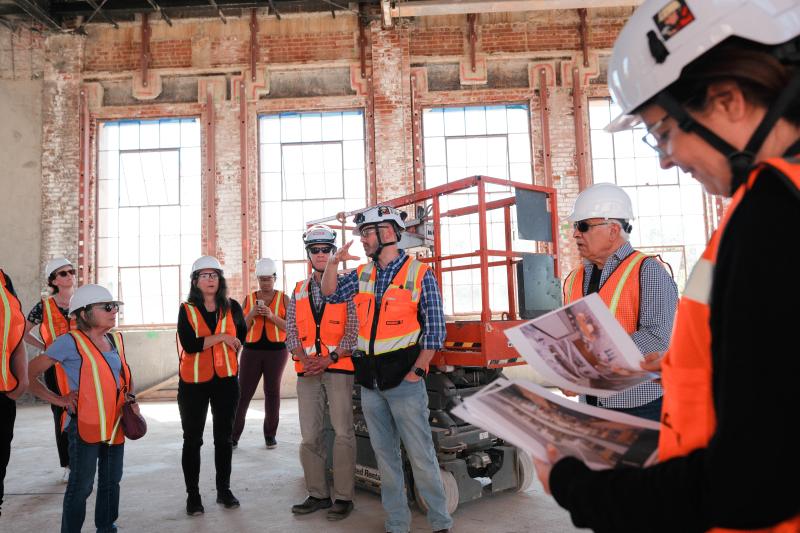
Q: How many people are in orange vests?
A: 9